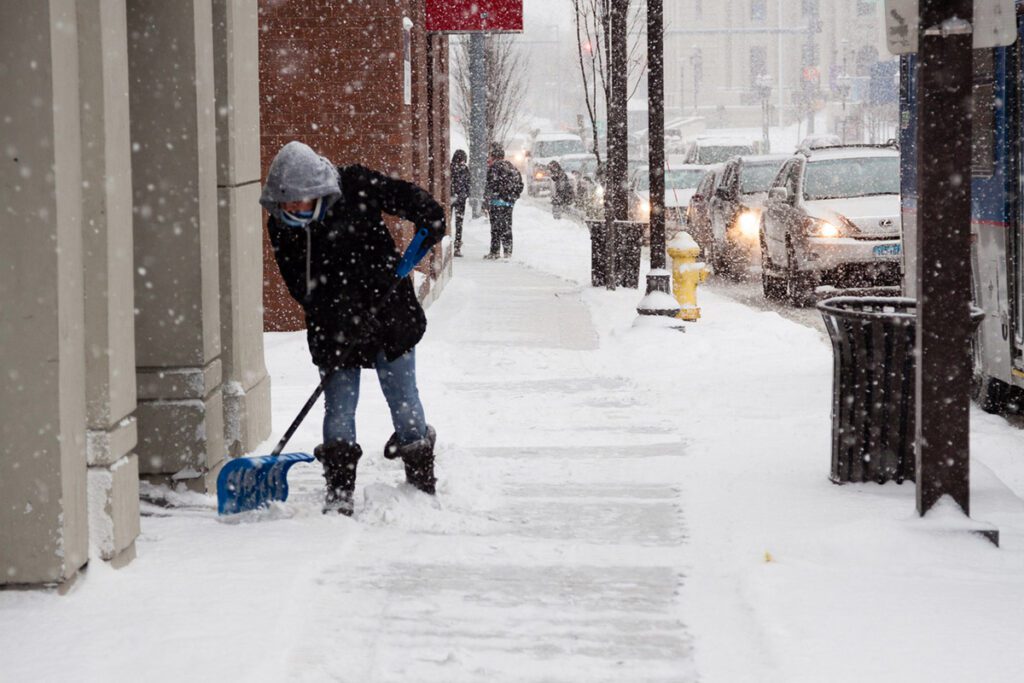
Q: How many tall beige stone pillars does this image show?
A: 4